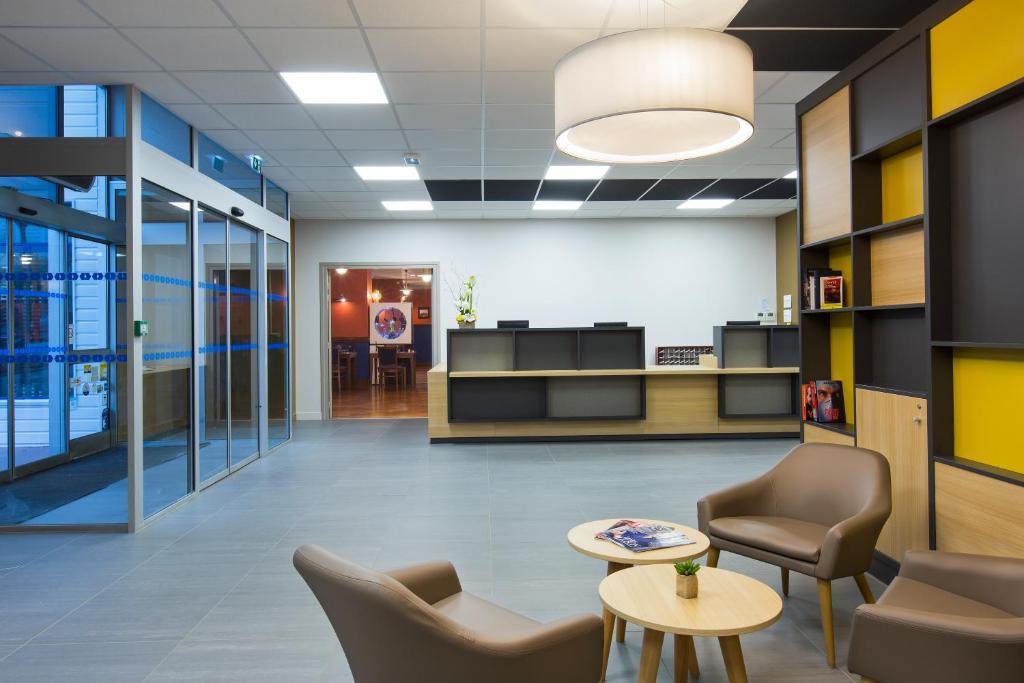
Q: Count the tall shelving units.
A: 1